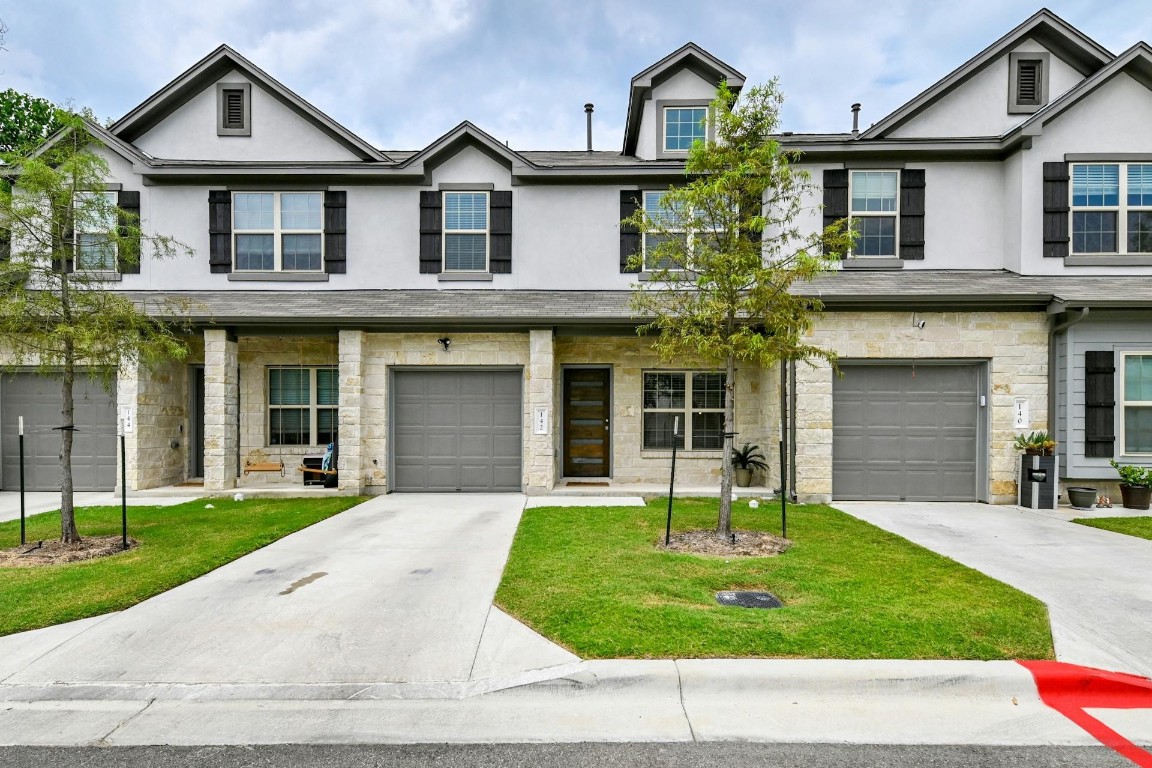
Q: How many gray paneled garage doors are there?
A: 3